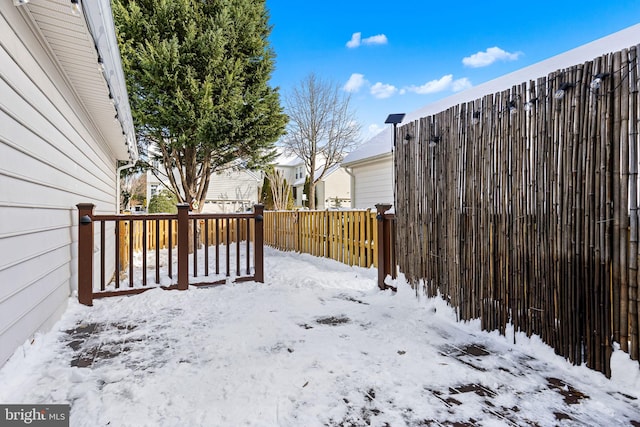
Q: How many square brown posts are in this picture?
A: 4